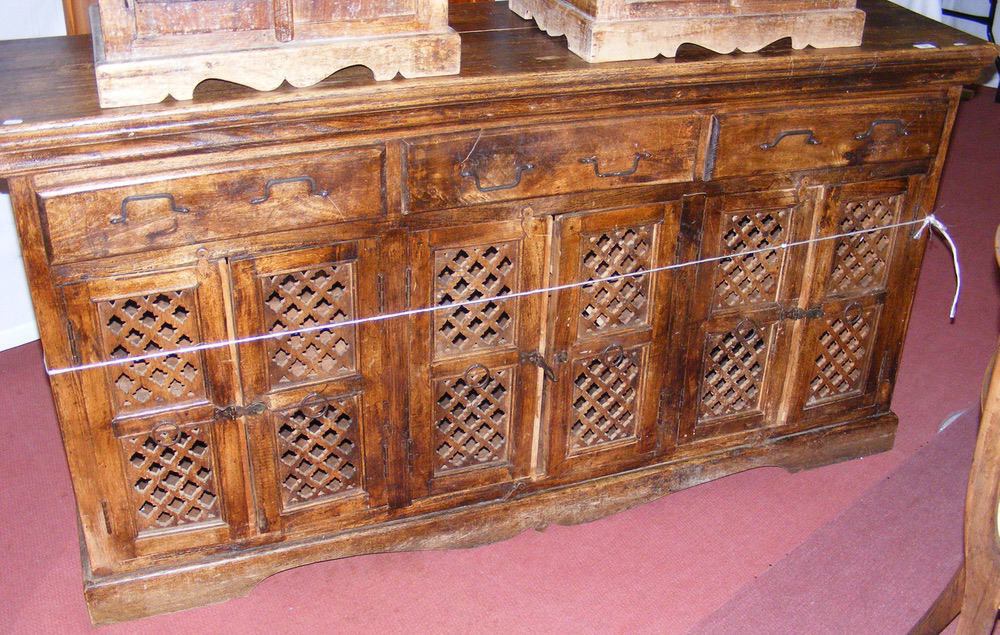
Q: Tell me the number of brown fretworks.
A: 12